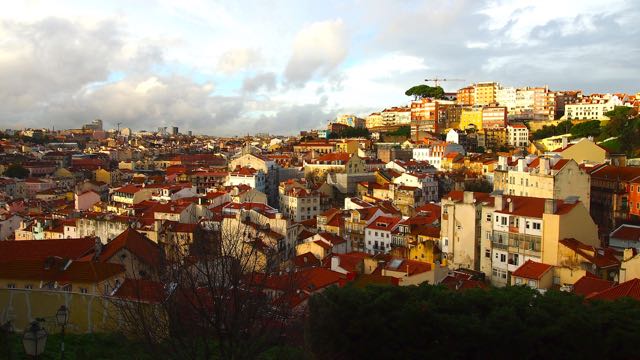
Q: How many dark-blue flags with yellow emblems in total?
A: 0